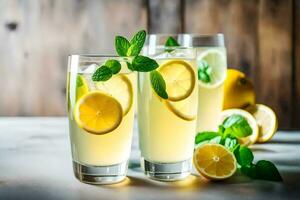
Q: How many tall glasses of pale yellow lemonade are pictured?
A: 3